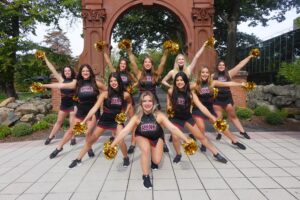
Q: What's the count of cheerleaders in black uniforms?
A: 10